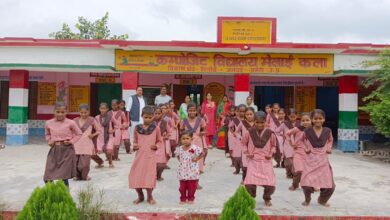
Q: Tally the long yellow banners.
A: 1